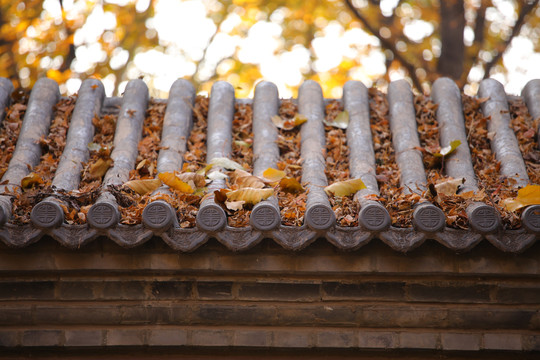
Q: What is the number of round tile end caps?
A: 11